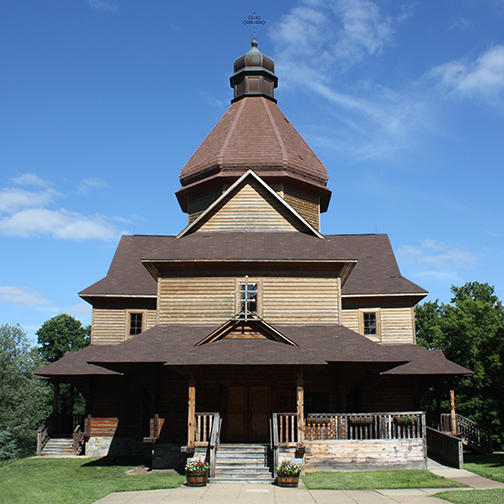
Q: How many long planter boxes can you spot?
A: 3